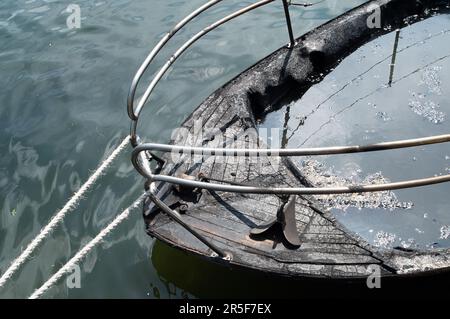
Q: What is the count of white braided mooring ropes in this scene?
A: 2